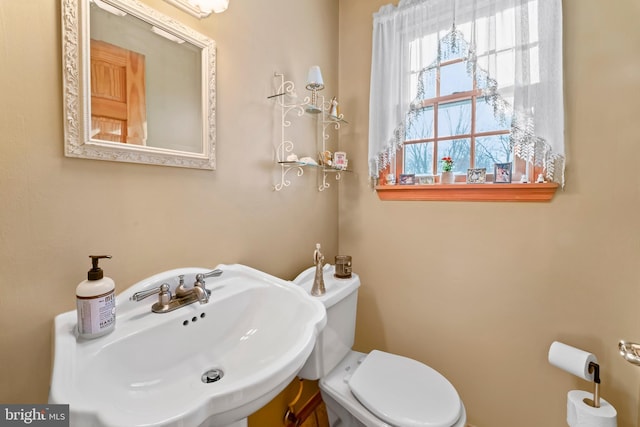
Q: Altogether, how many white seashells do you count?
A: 2